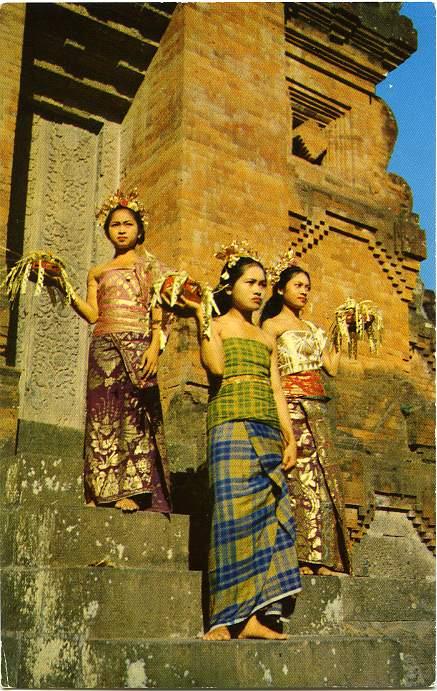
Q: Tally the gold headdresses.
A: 3